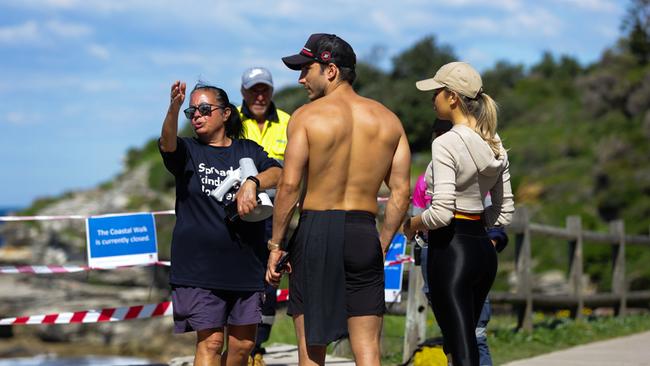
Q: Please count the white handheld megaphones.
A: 1